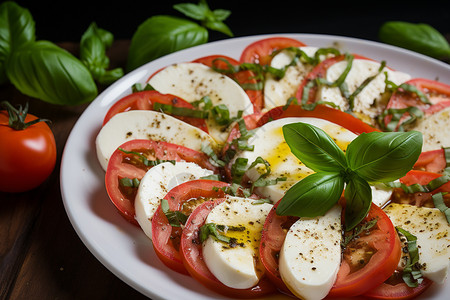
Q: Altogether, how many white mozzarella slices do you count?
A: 10